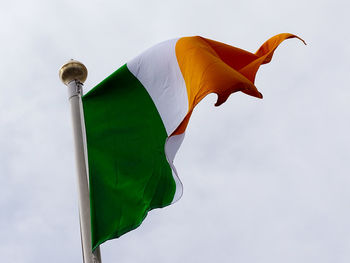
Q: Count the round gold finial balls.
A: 1